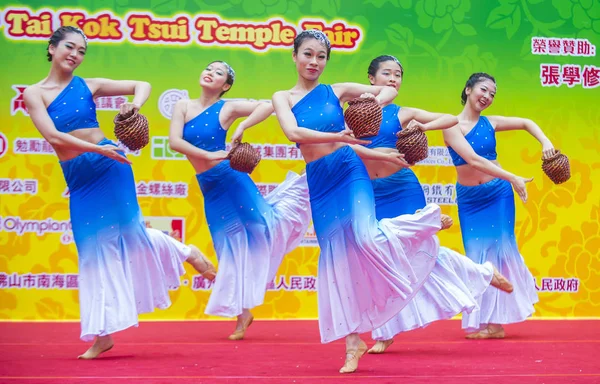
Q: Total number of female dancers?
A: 5